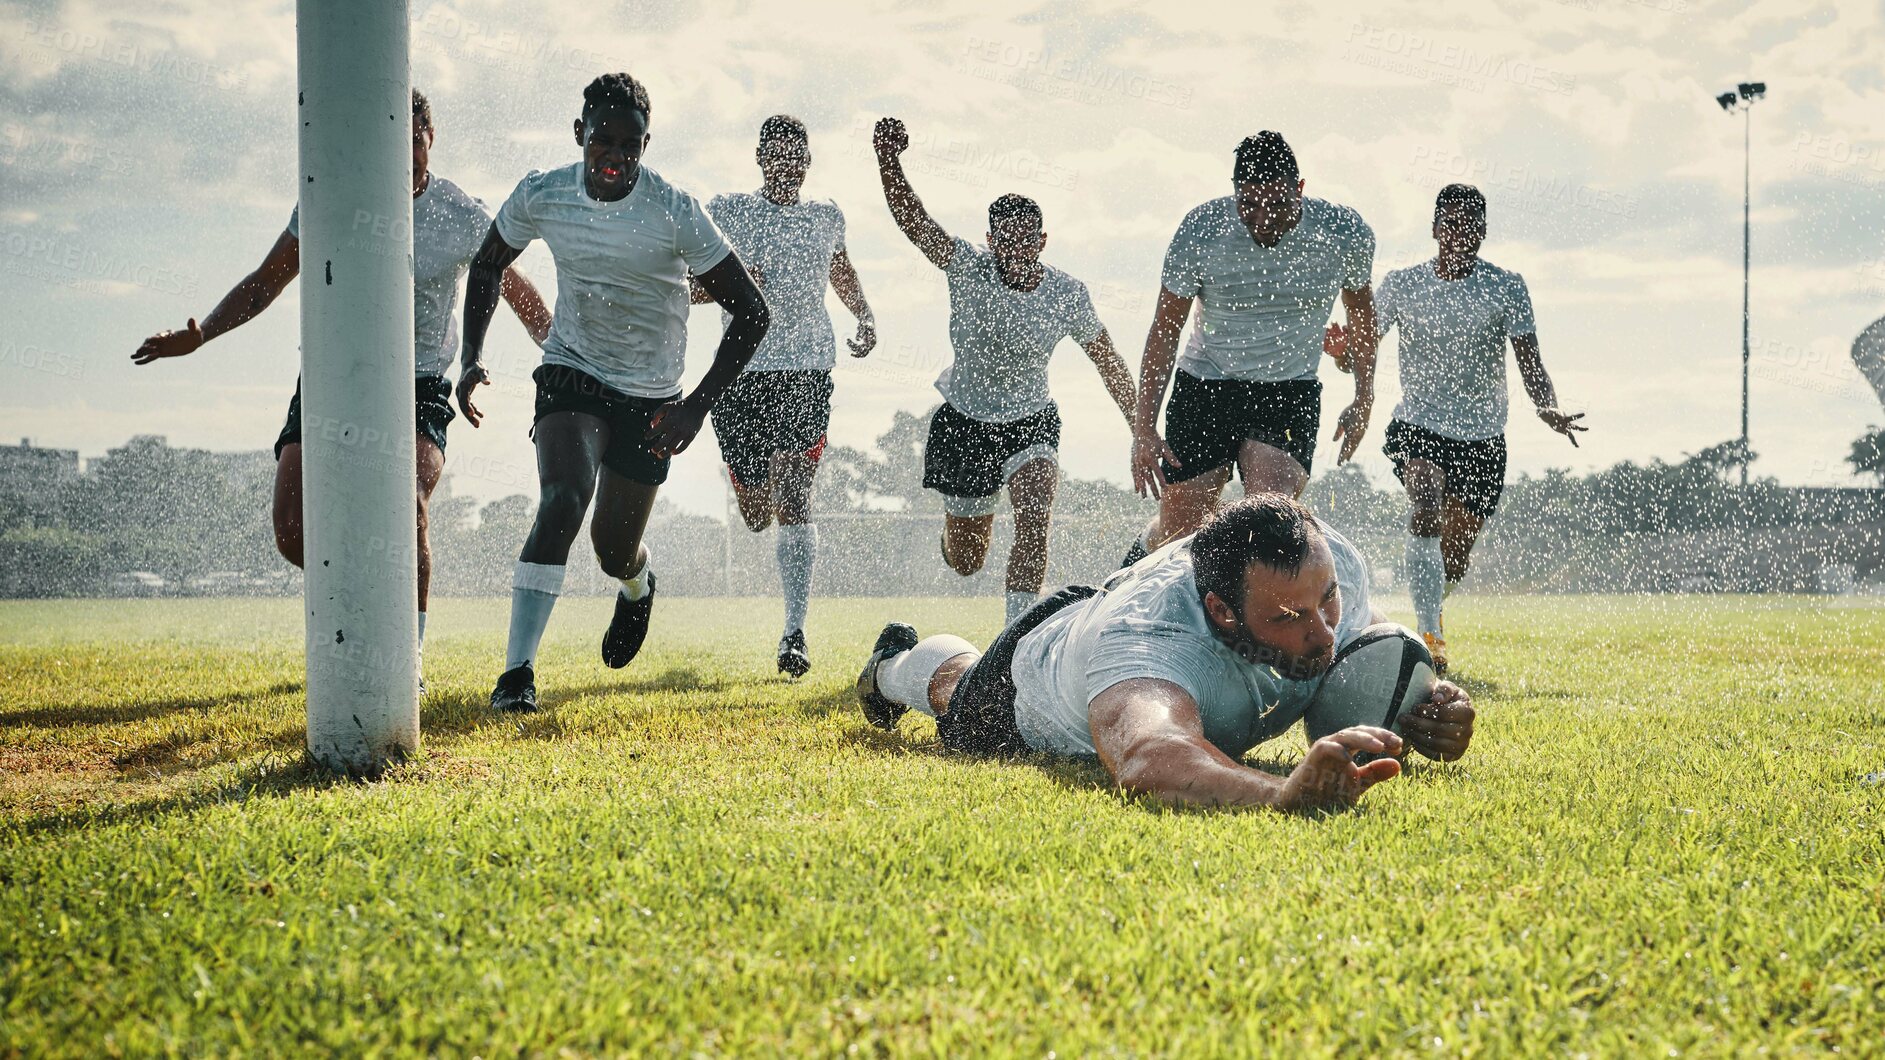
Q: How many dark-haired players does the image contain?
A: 7